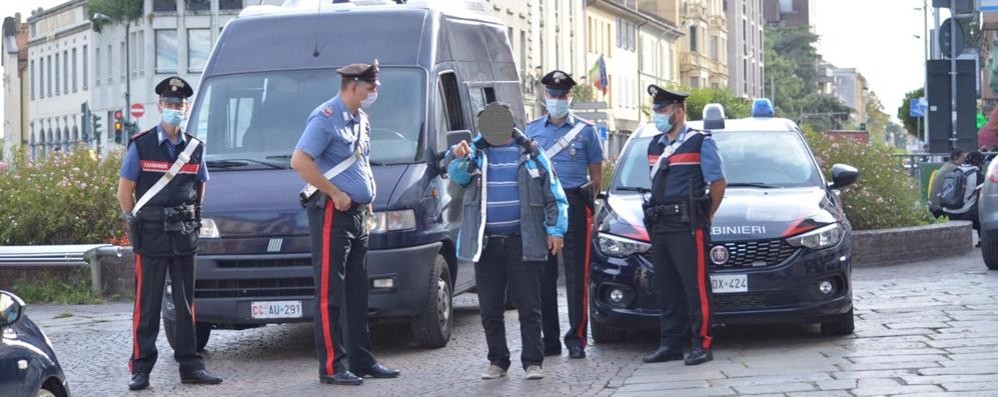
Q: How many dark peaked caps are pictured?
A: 4